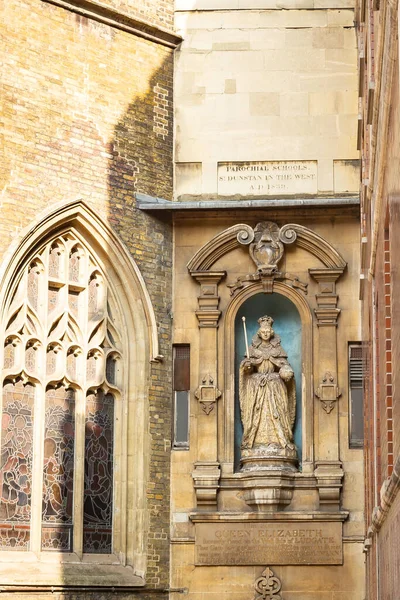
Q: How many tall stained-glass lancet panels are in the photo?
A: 3